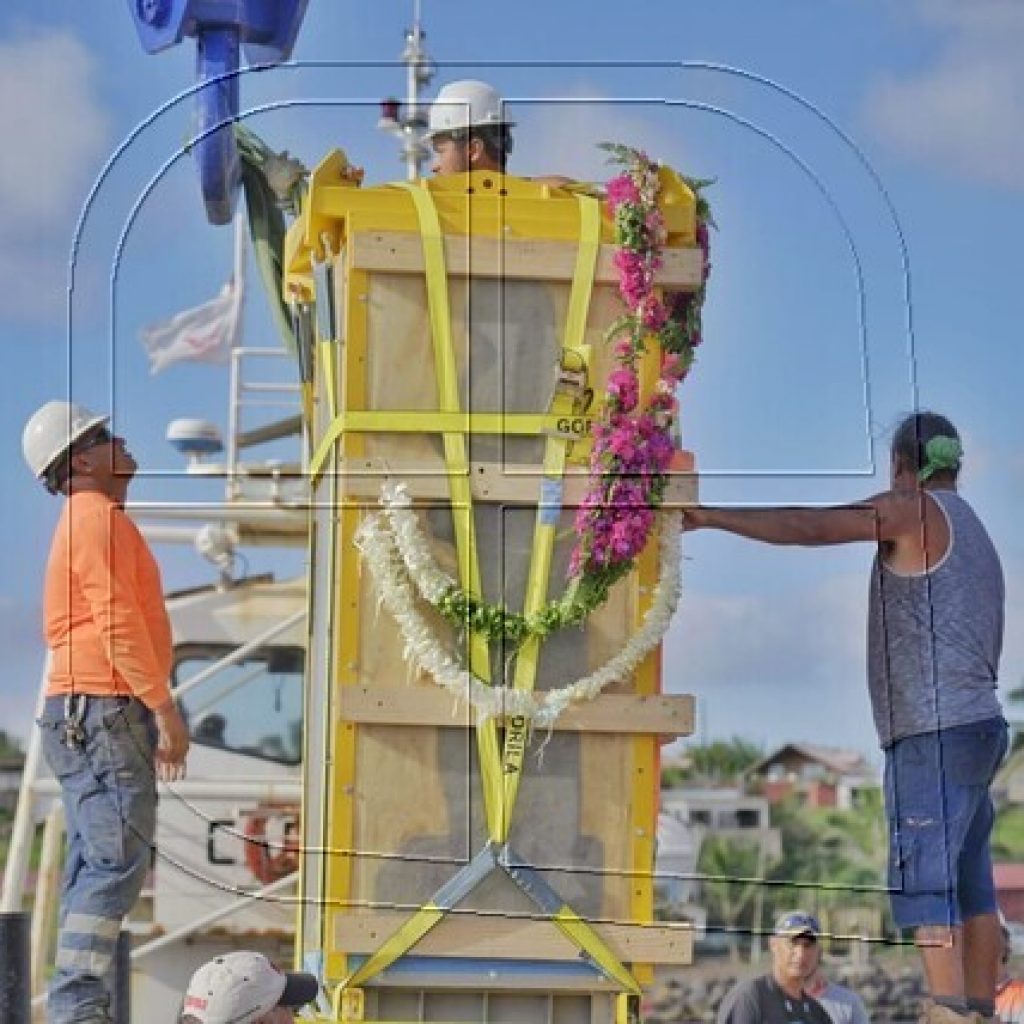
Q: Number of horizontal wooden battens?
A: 4